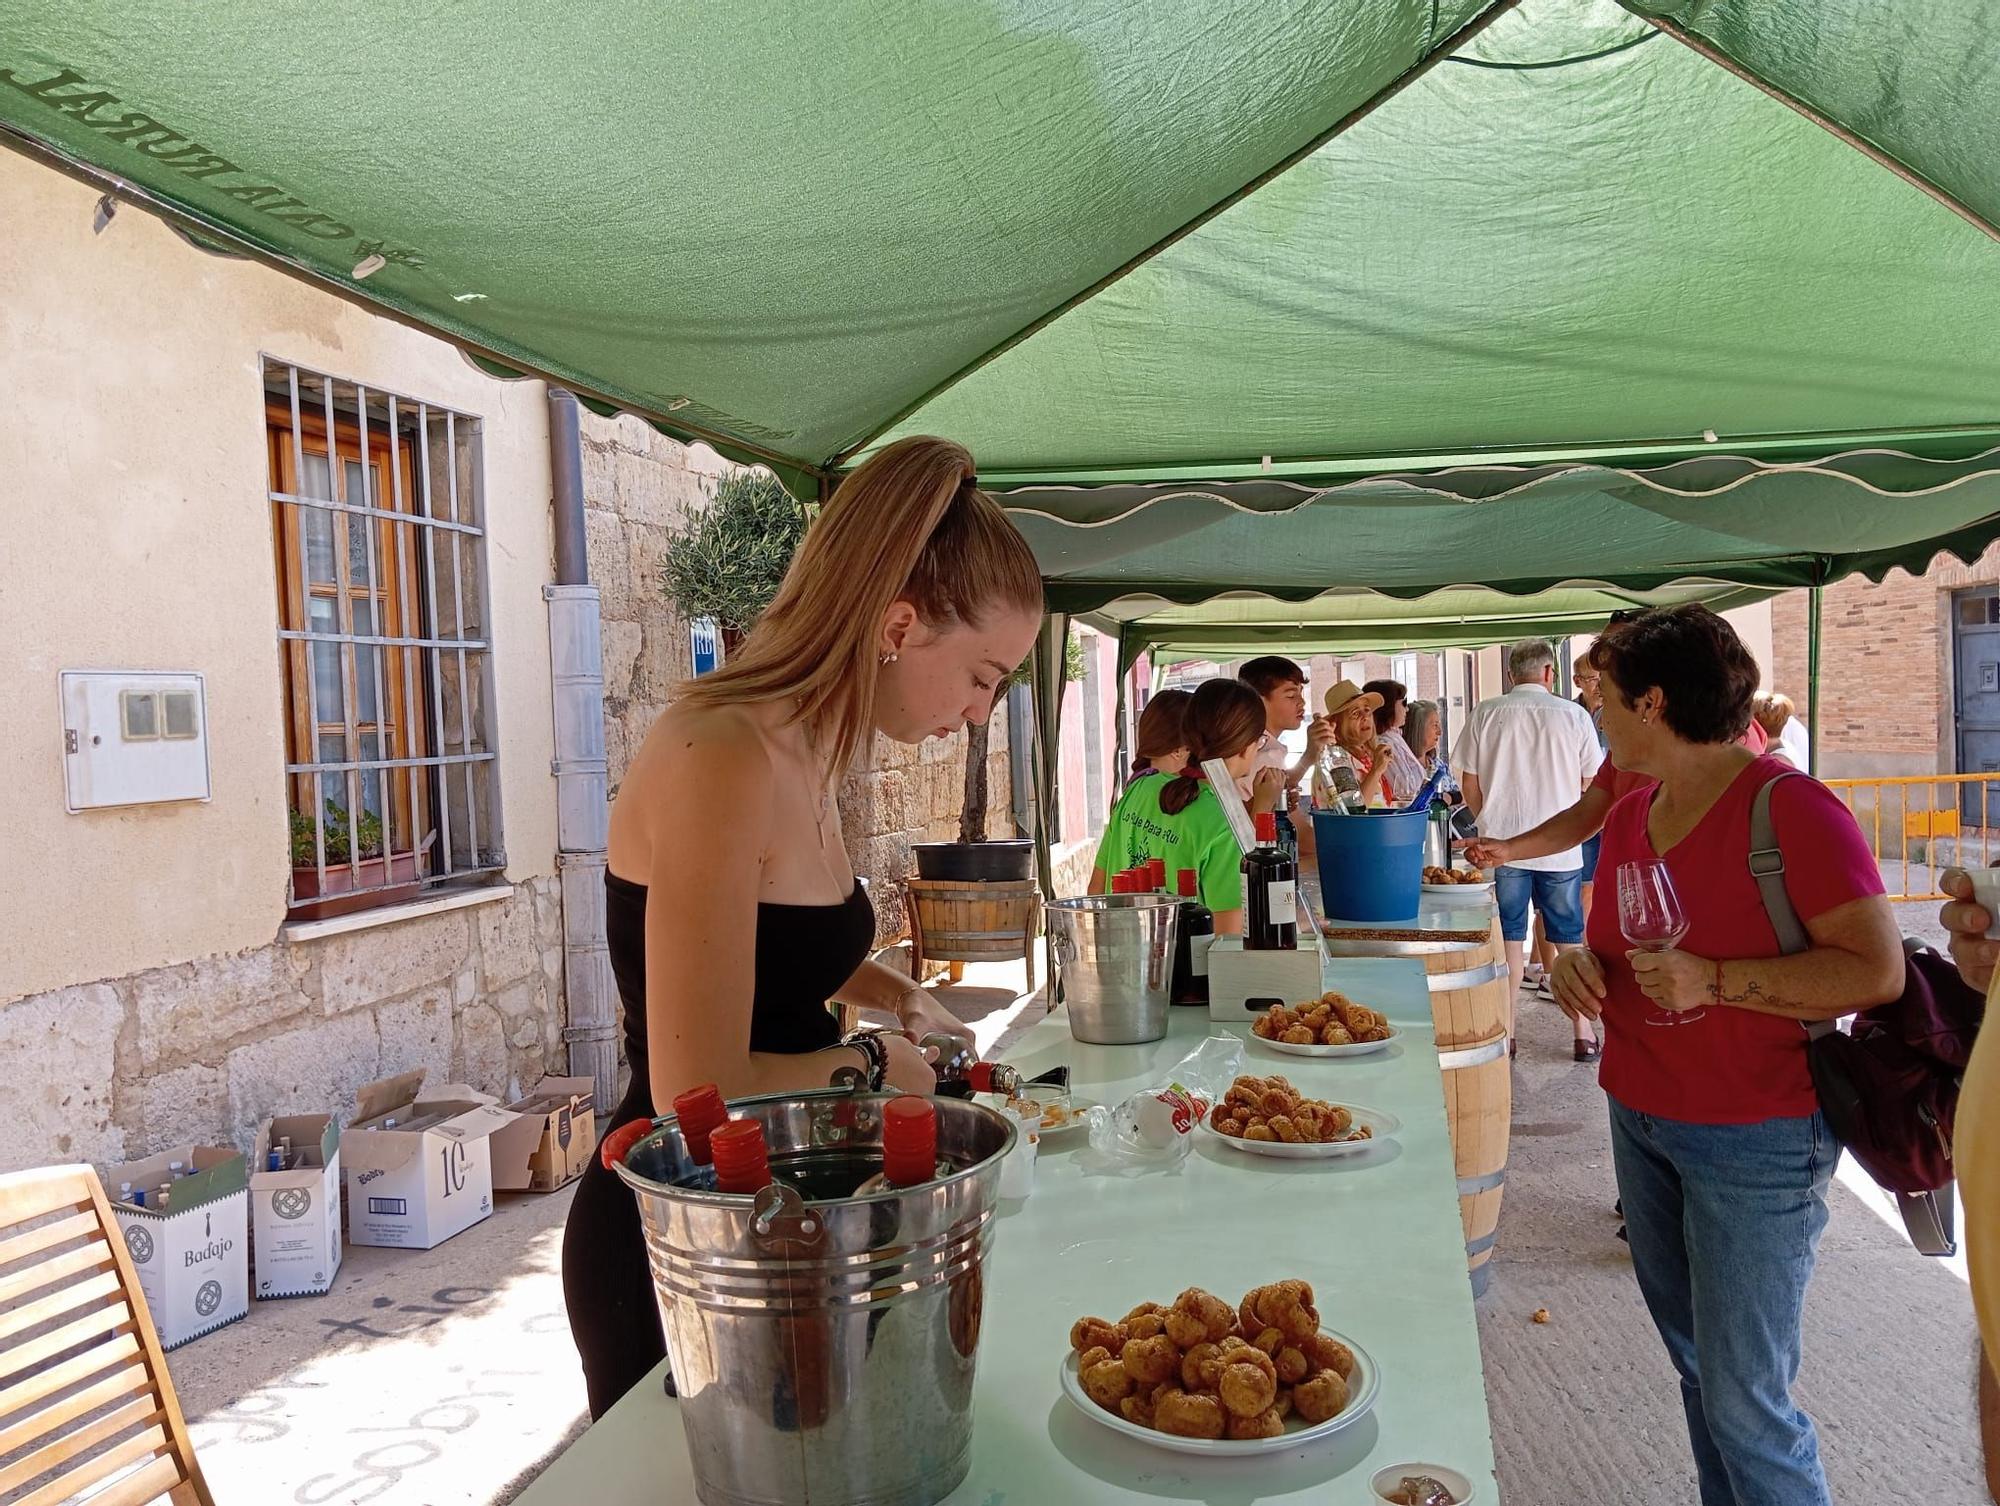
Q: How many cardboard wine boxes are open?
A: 4